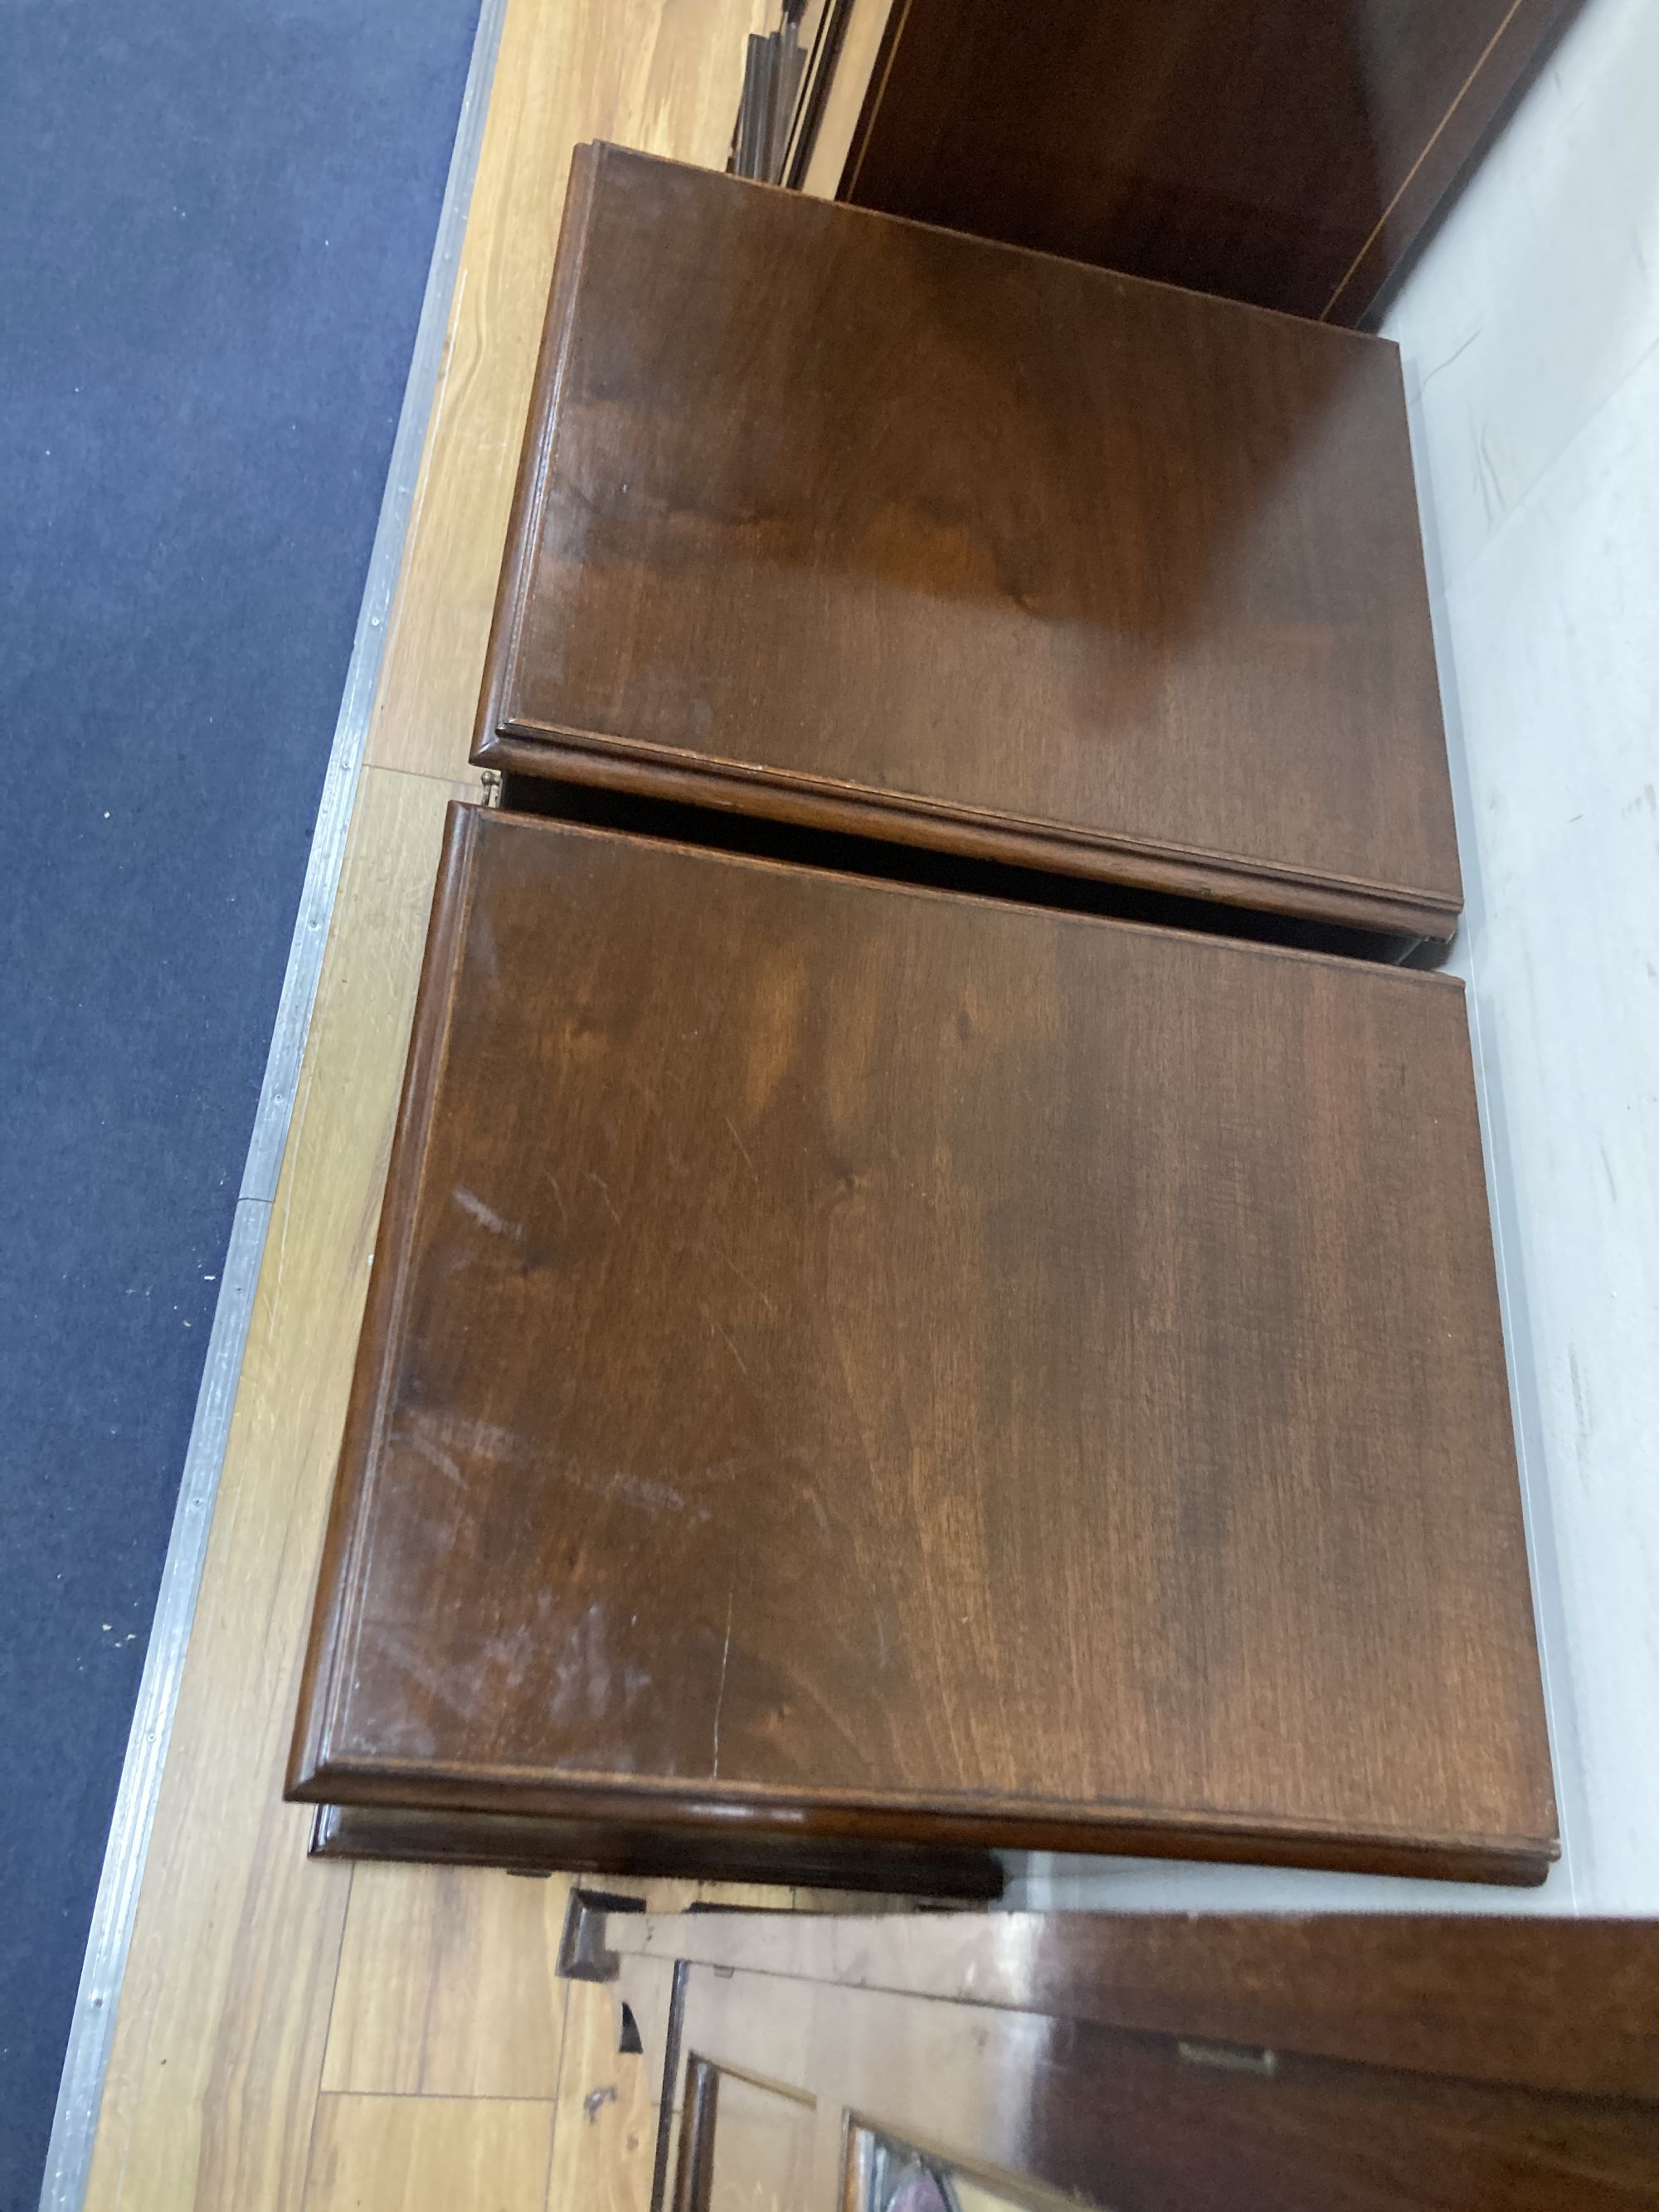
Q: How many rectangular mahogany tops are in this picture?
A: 2